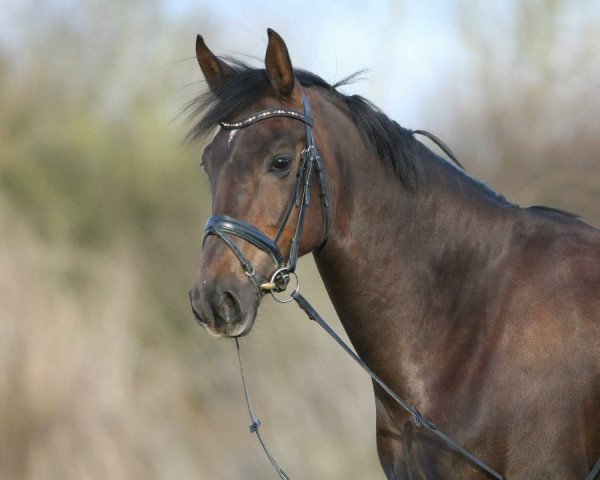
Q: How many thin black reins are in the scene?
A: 2